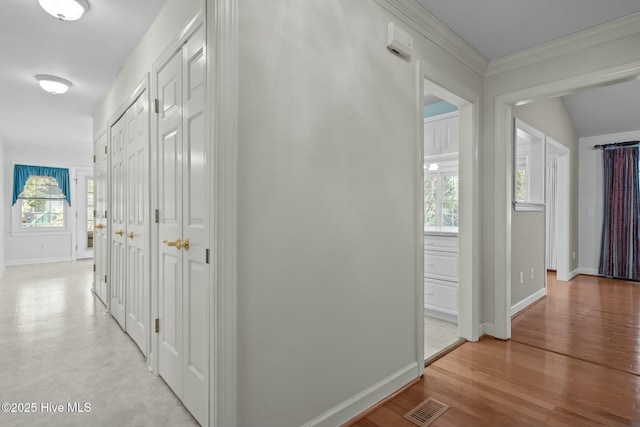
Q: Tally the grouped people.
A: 0